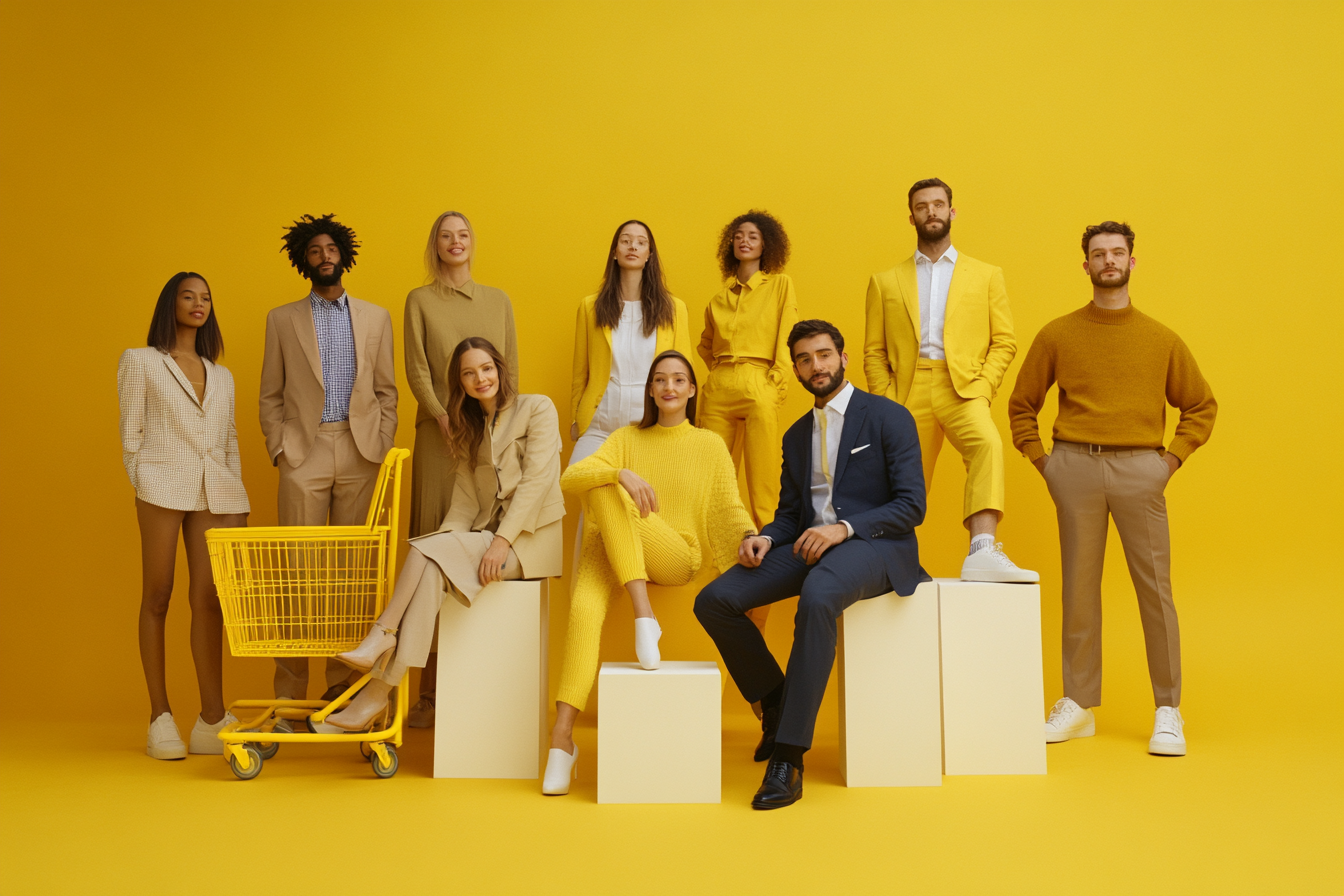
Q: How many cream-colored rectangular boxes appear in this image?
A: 4